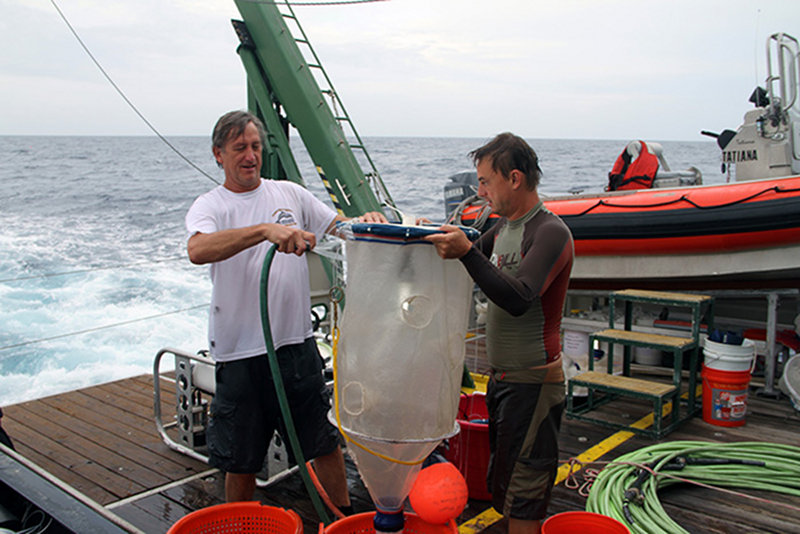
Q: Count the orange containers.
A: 4